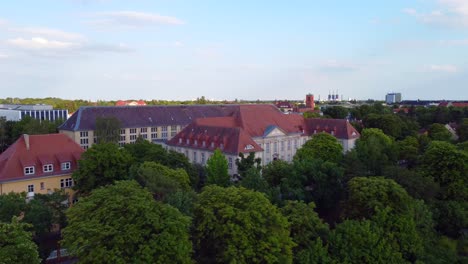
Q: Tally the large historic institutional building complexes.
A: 1